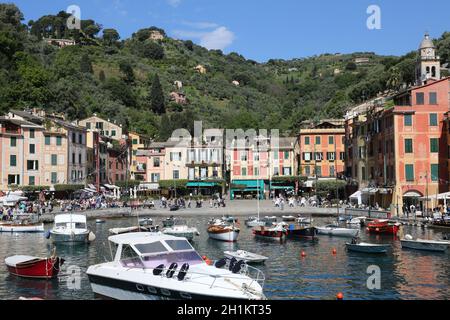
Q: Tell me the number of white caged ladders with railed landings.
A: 0